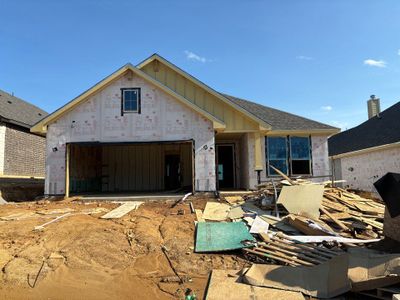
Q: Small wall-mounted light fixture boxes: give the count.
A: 2